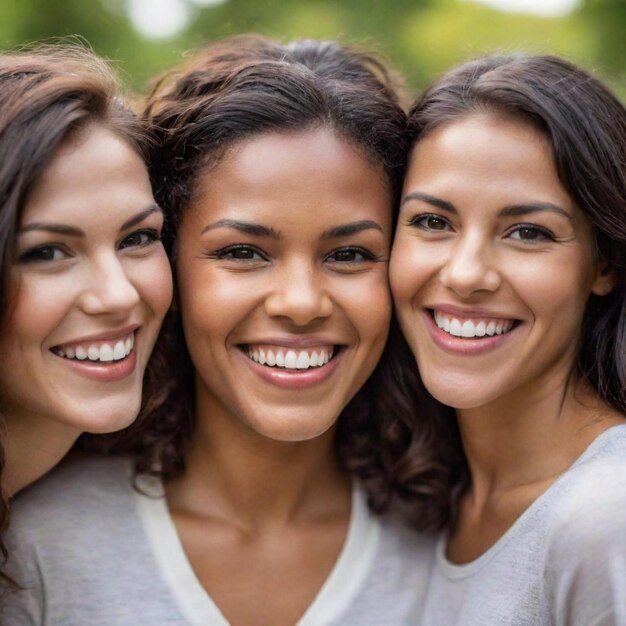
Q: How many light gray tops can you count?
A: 2